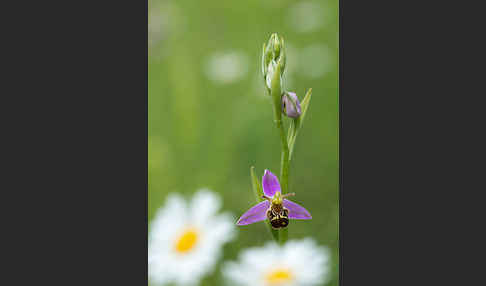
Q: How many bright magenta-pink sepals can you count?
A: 3